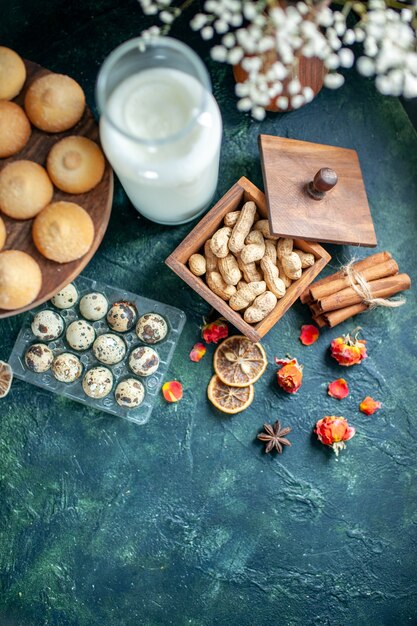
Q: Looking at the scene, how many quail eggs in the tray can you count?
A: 12